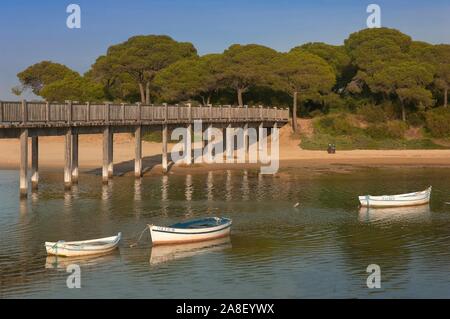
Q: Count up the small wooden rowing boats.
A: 3